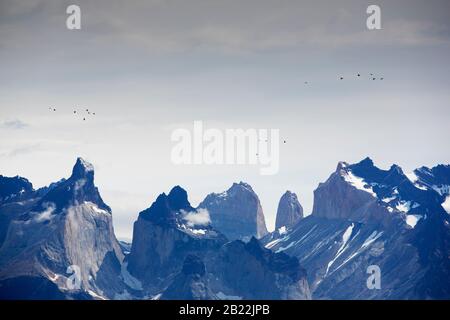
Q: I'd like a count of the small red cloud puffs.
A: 0